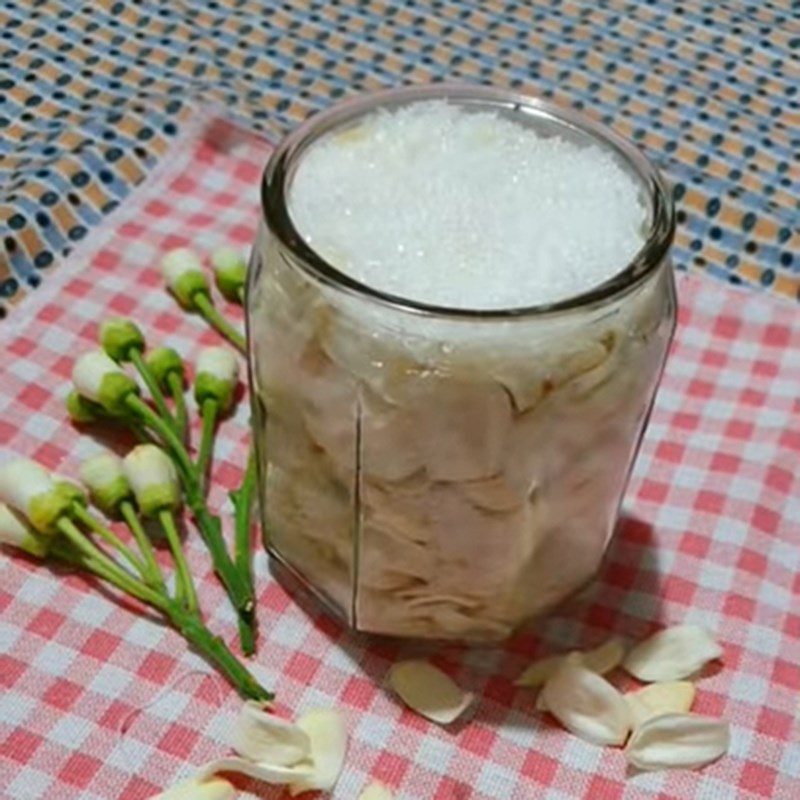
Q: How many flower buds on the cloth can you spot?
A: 12